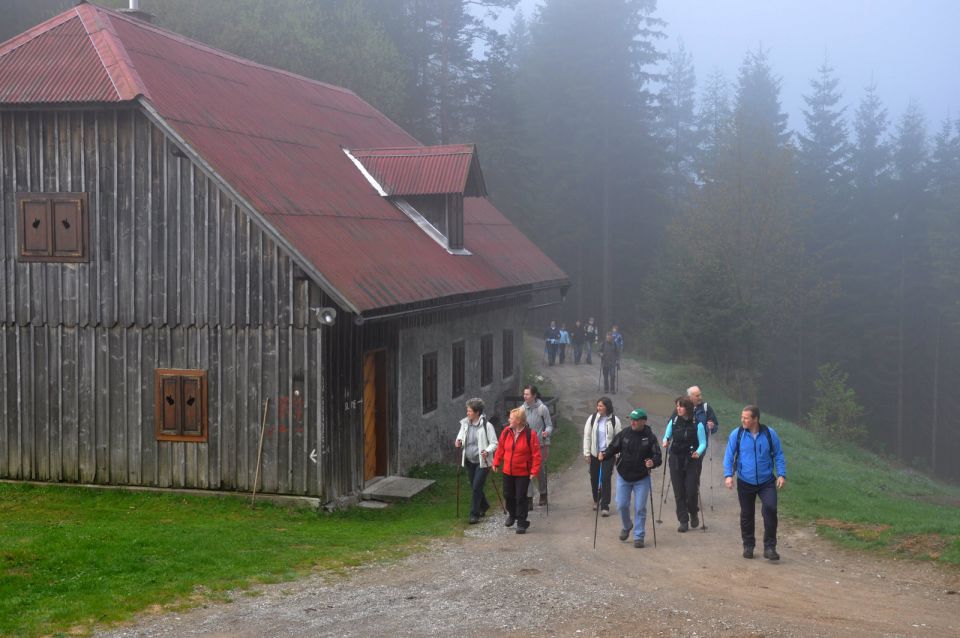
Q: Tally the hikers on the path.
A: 14